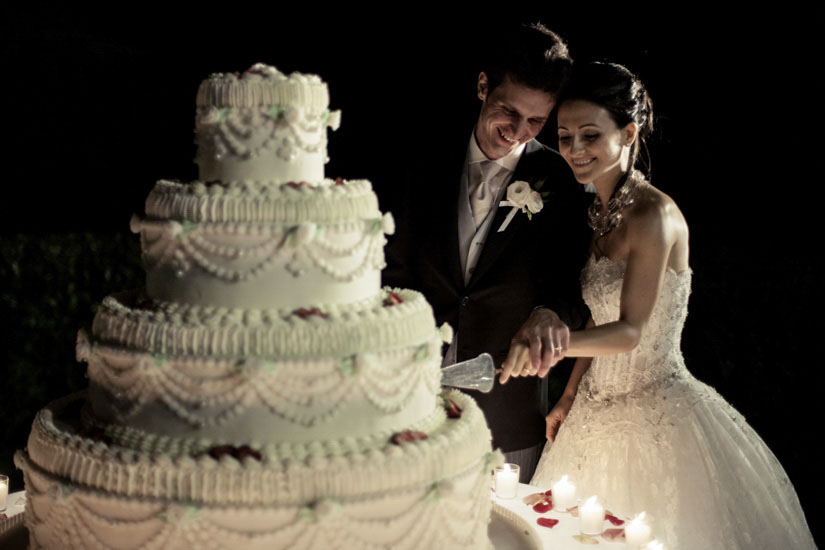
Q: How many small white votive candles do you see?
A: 6